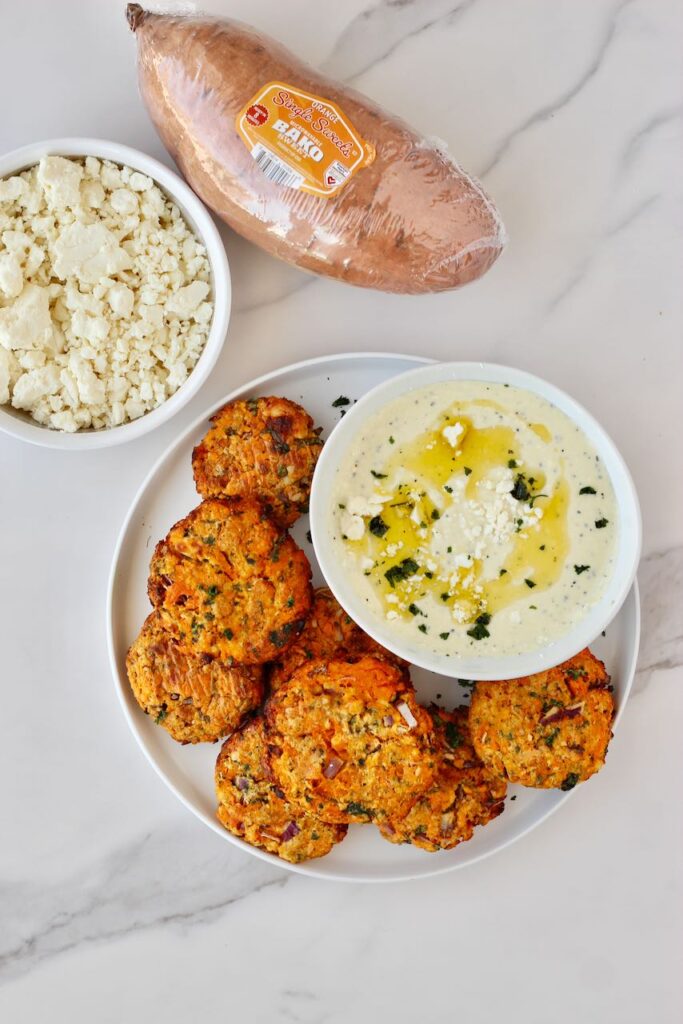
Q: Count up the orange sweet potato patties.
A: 8